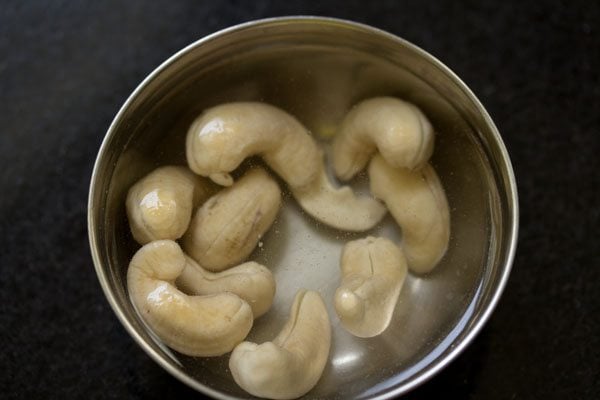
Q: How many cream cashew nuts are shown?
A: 10